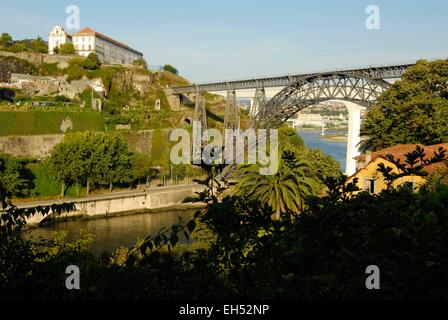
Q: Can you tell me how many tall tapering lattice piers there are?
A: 3